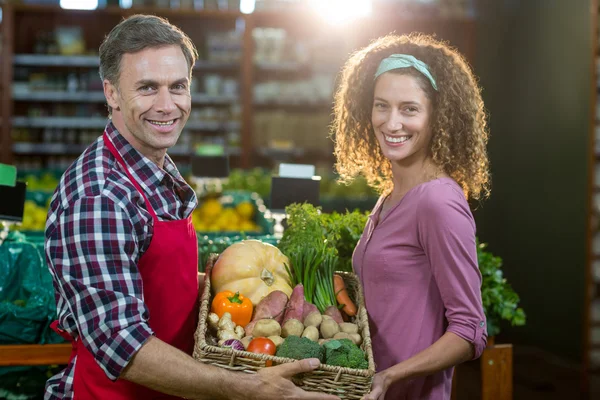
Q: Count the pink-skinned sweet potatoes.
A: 4